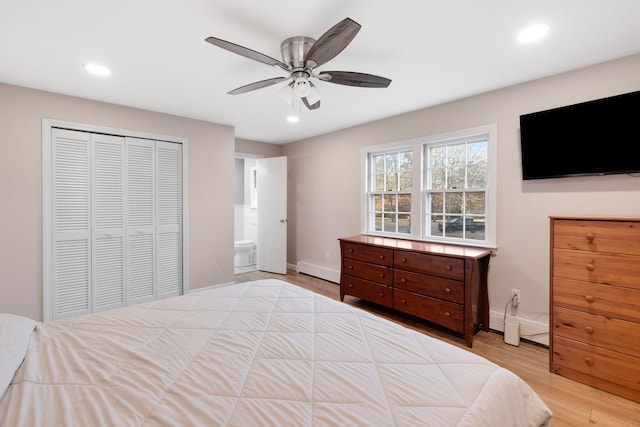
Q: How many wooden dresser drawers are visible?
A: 11